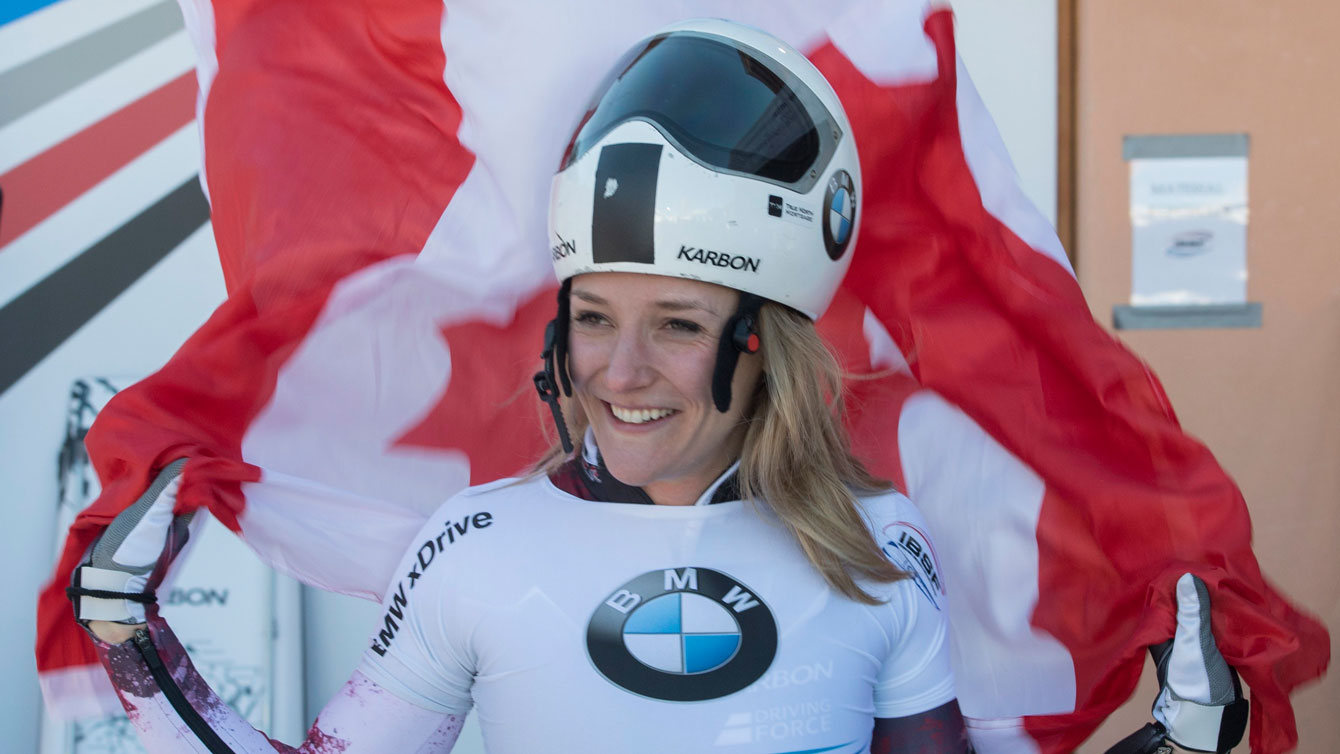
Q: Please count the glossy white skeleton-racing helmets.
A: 1